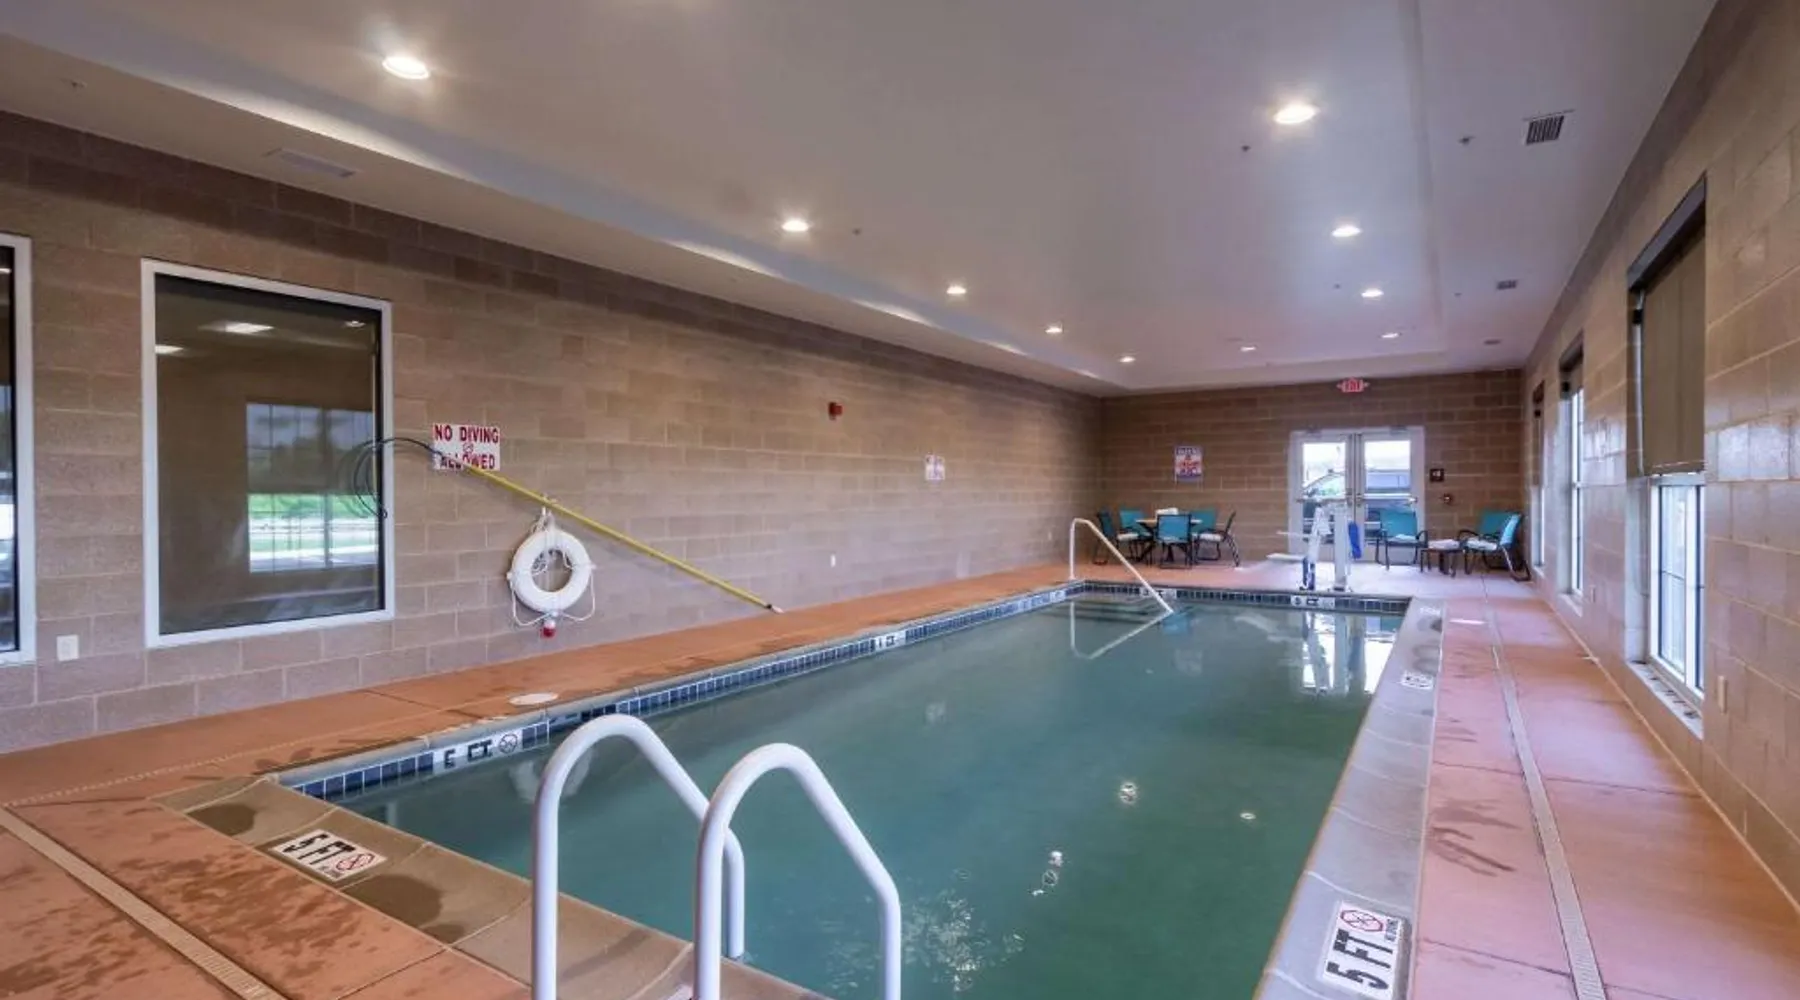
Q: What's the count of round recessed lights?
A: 10